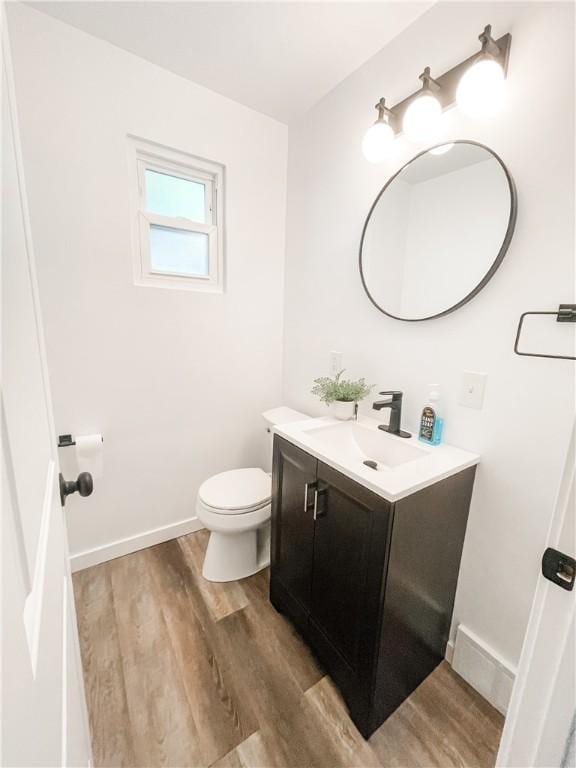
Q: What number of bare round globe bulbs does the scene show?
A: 3